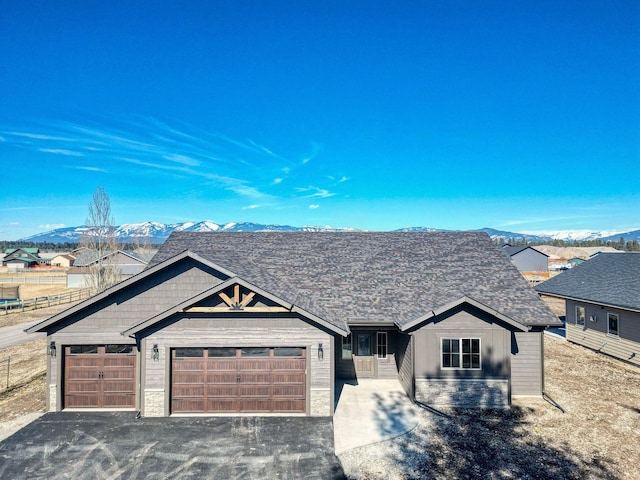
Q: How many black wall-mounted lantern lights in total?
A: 3